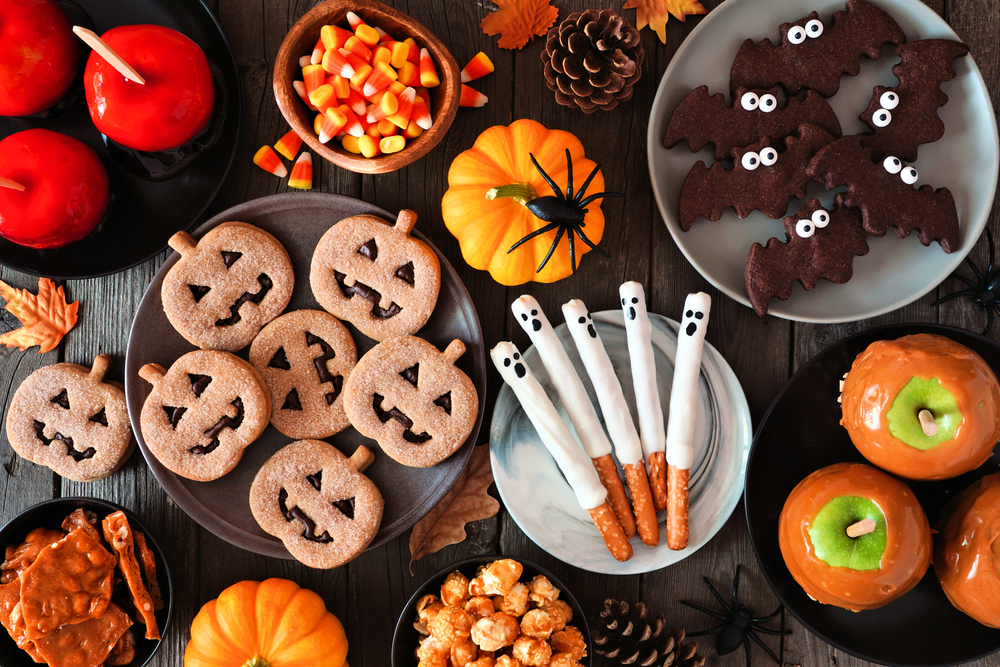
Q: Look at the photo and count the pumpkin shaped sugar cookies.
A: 7